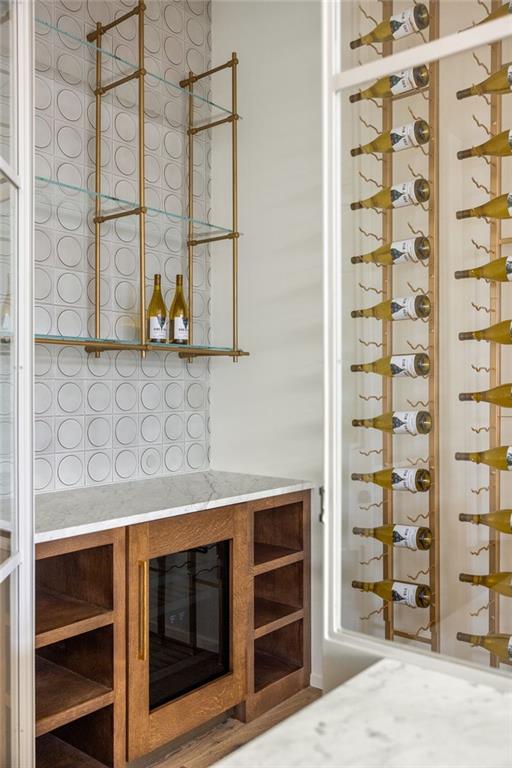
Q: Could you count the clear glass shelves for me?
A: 3